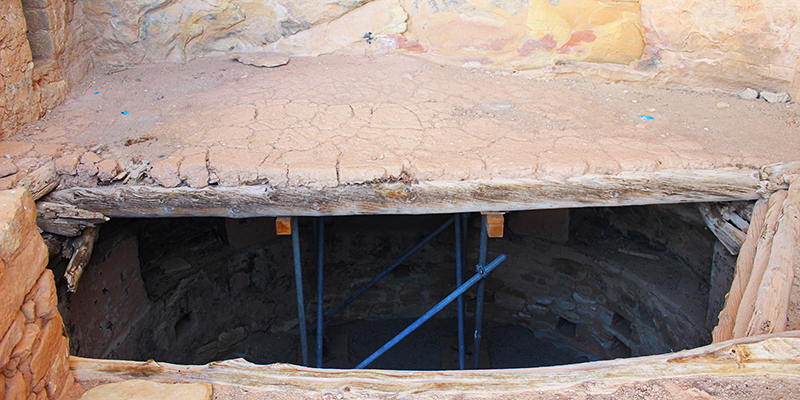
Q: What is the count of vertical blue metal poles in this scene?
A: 4